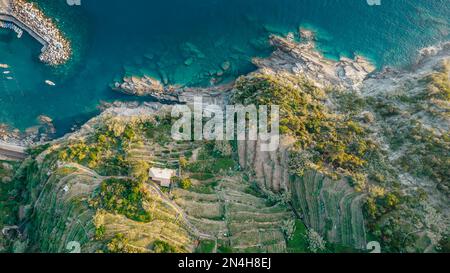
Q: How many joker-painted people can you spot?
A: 0